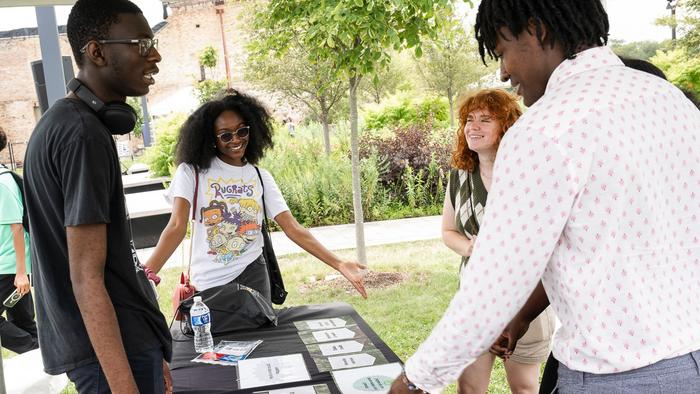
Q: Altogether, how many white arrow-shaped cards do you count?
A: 4